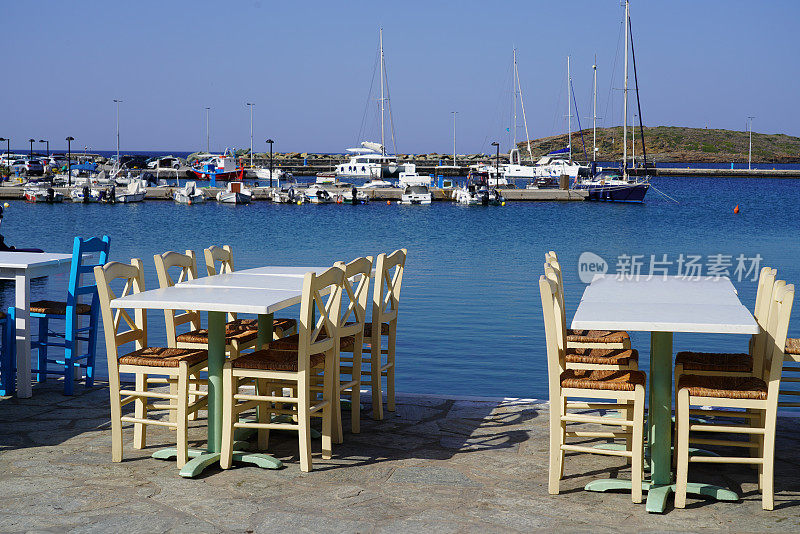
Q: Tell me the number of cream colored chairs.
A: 12